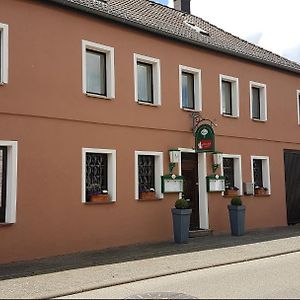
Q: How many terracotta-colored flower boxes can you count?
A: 4